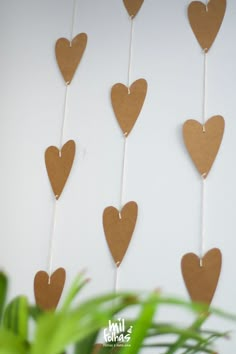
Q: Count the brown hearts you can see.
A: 9